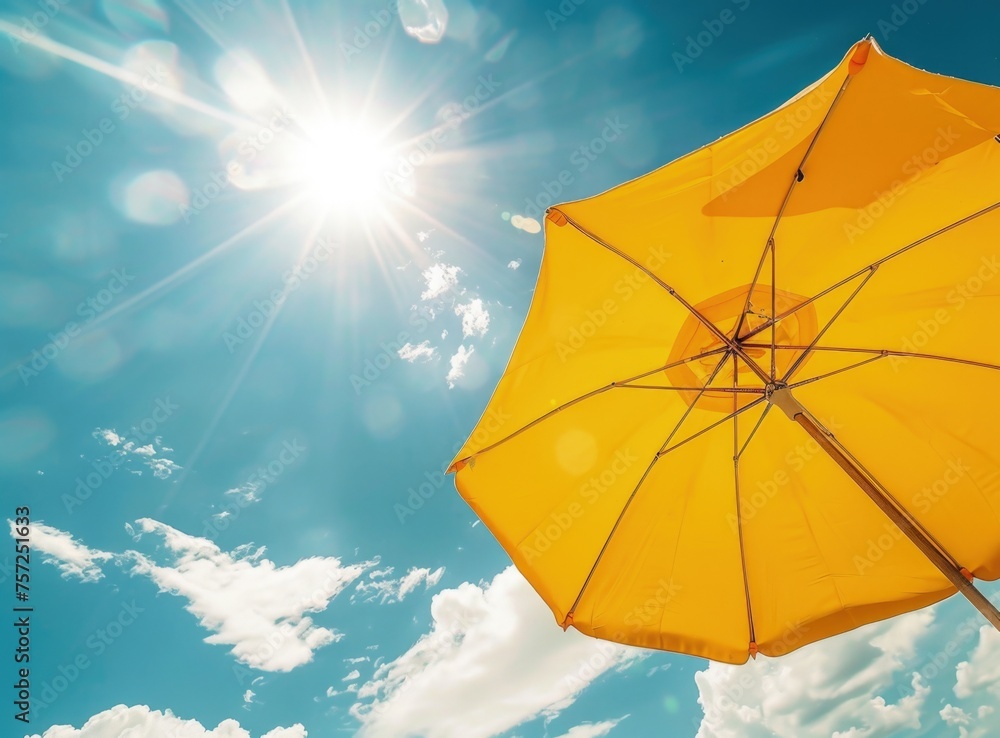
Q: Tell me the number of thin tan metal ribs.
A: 8